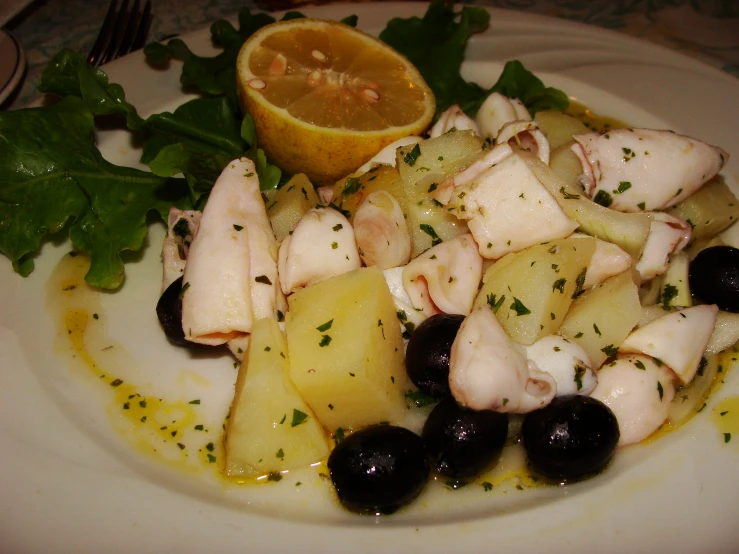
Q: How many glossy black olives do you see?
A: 6